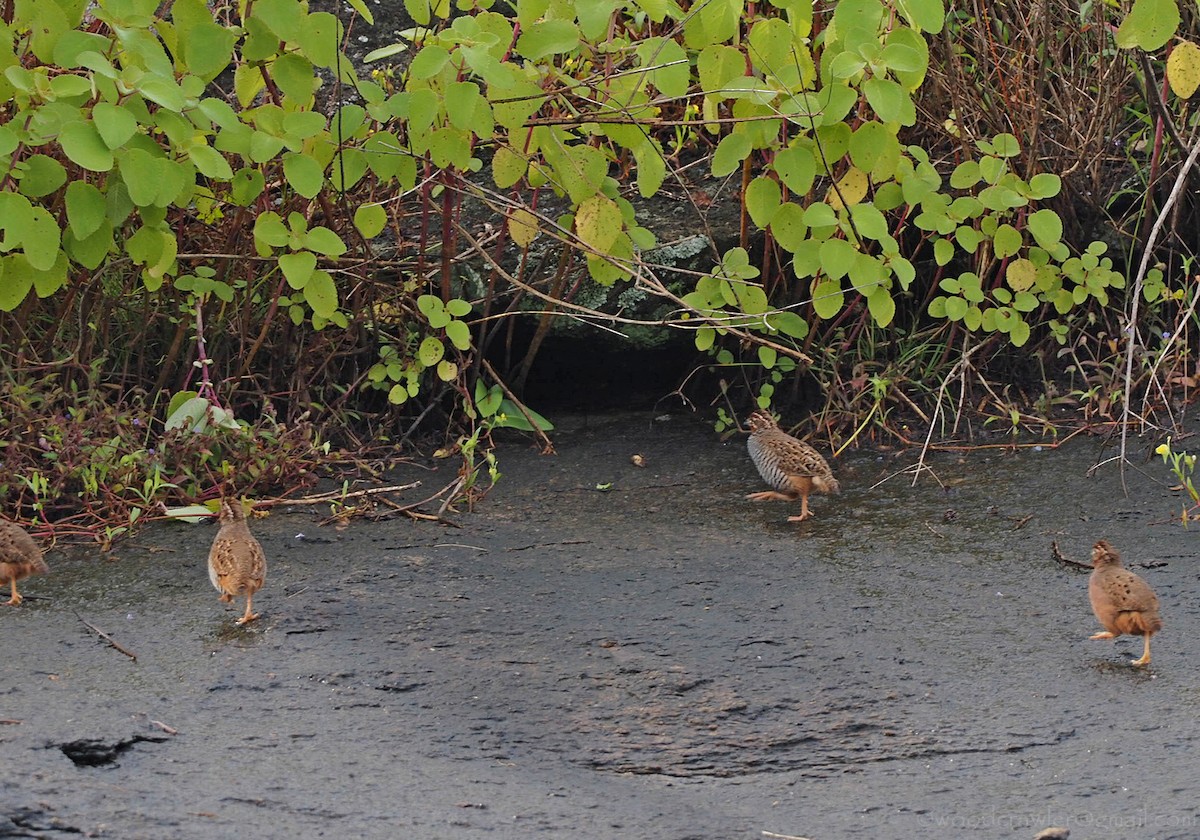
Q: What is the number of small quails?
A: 4